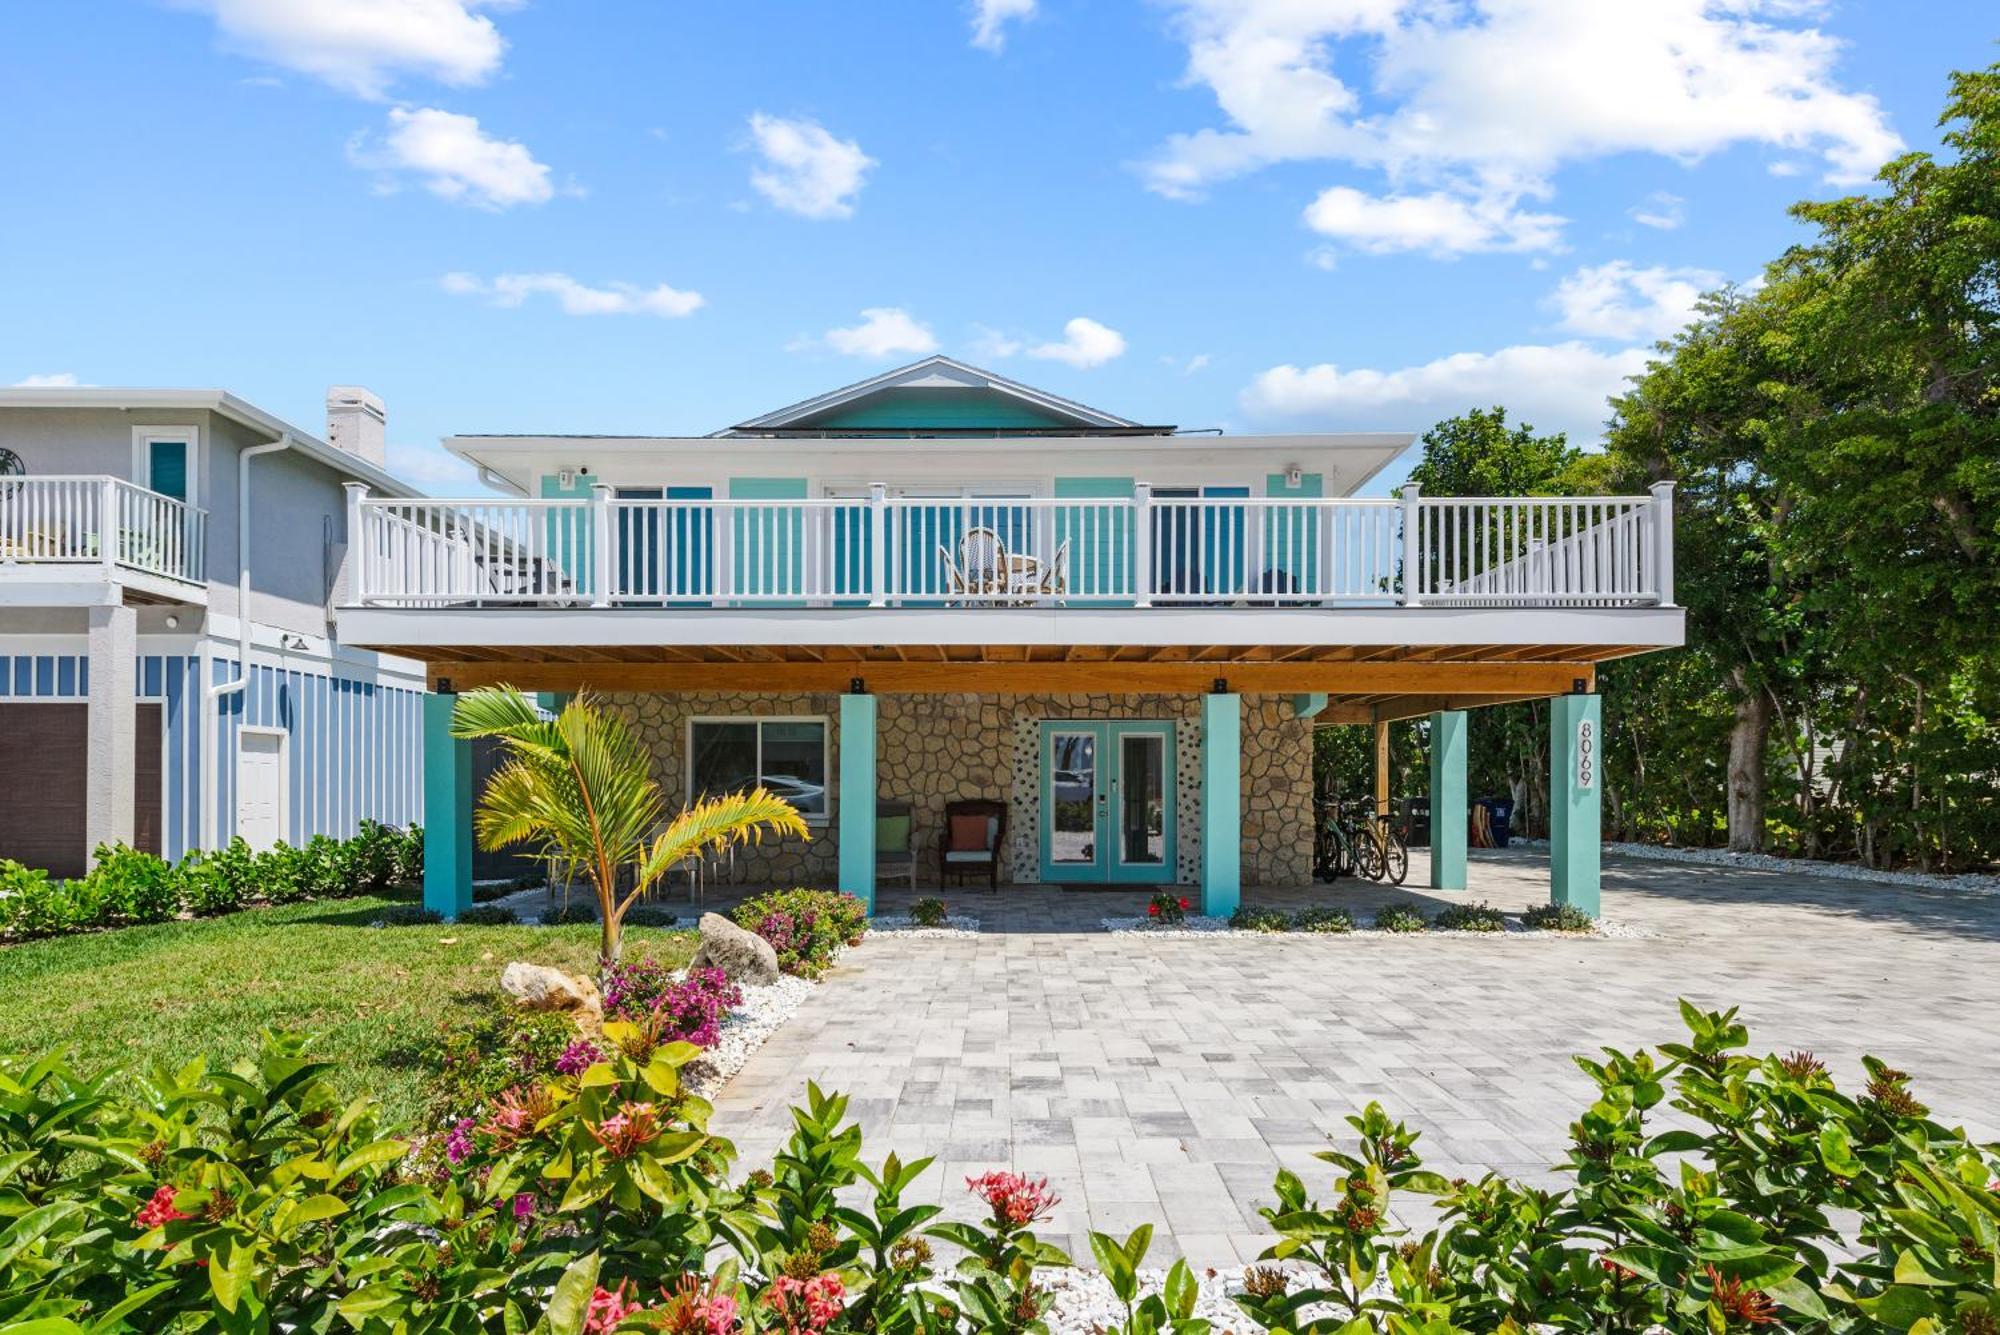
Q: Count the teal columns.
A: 5